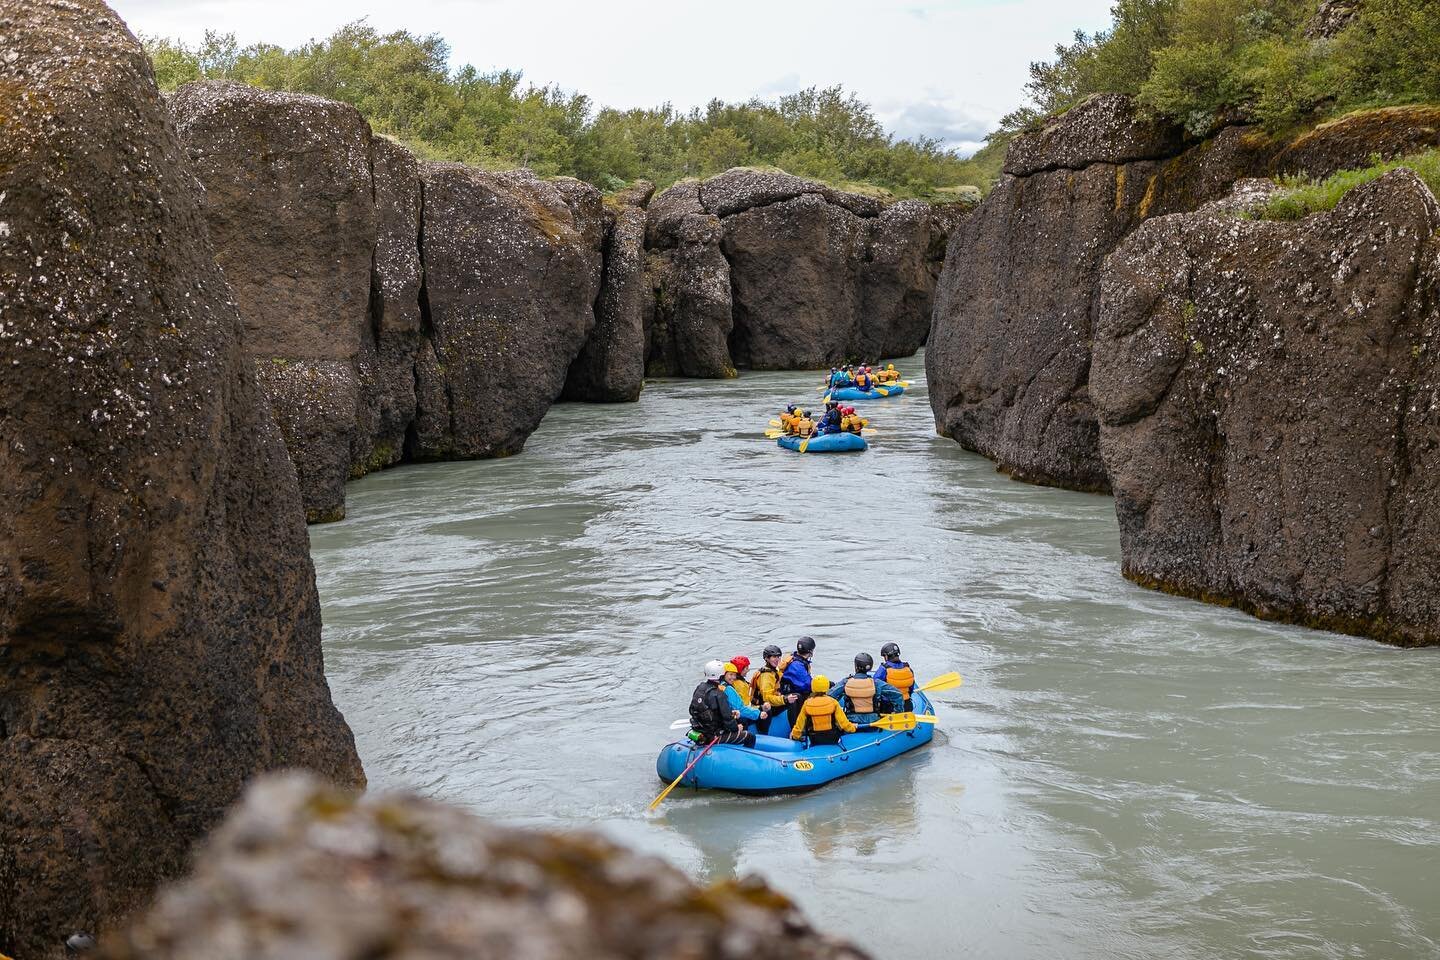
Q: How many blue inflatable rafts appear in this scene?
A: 3